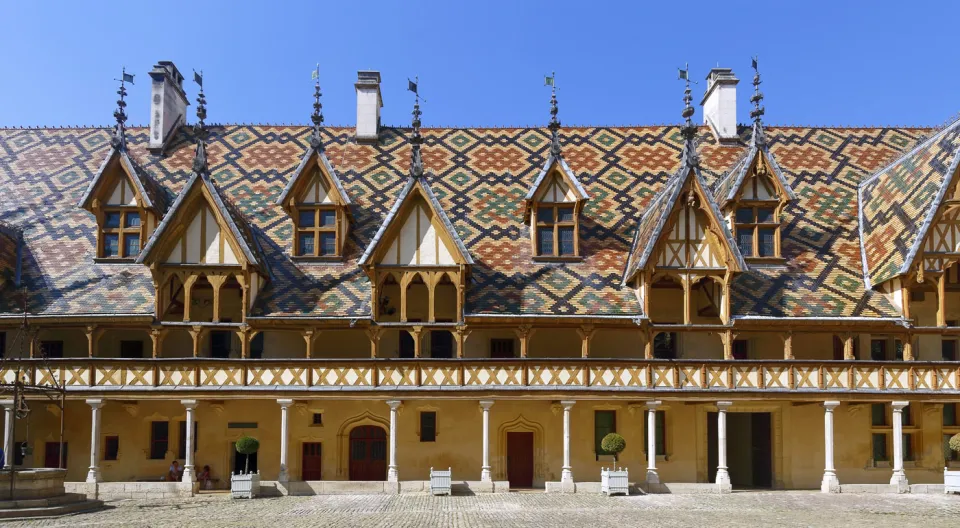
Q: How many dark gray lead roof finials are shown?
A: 7